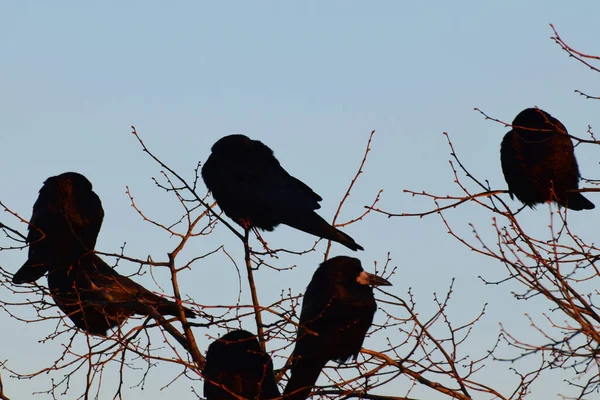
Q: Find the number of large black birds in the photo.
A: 6